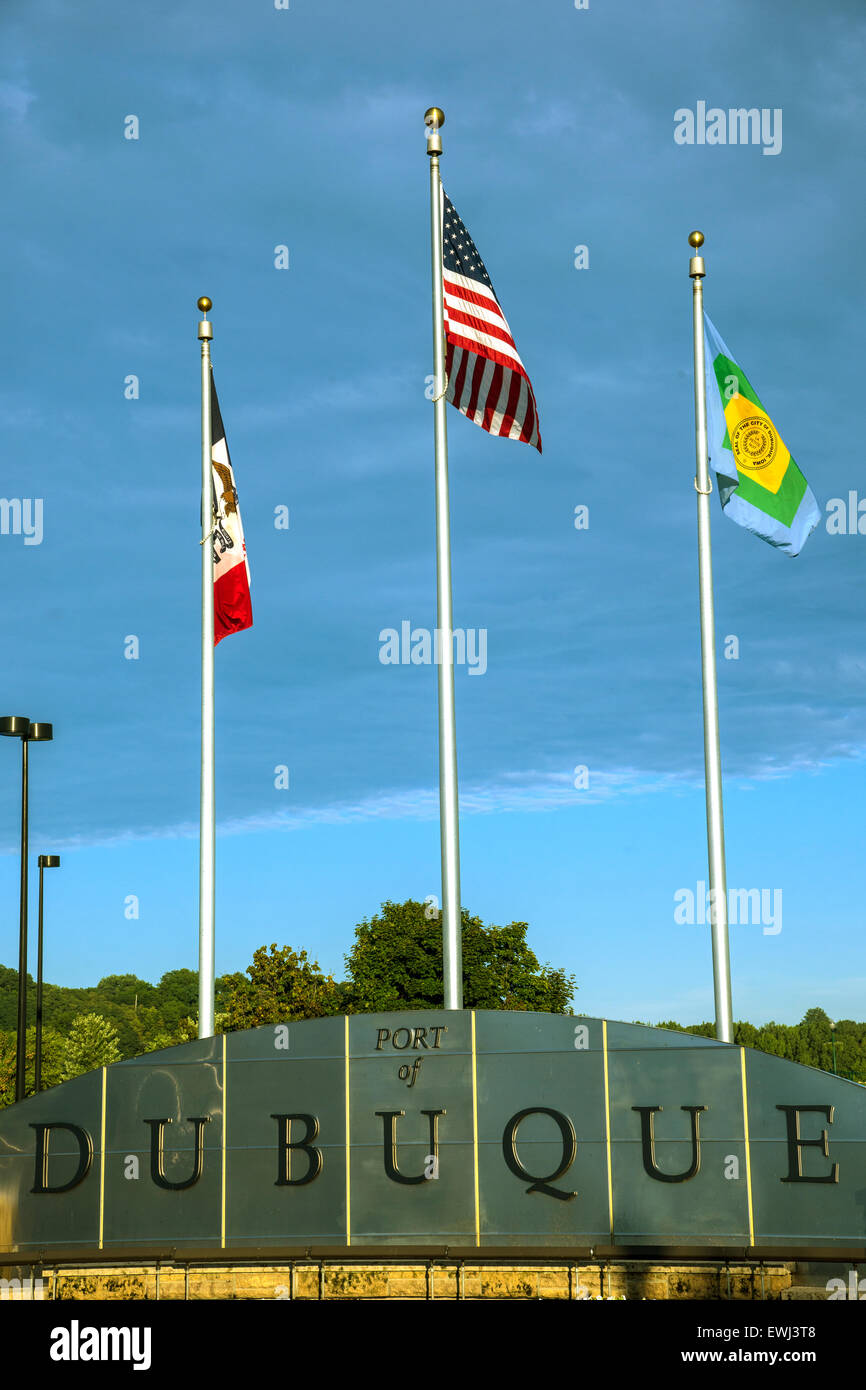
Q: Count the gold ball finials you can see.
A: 3